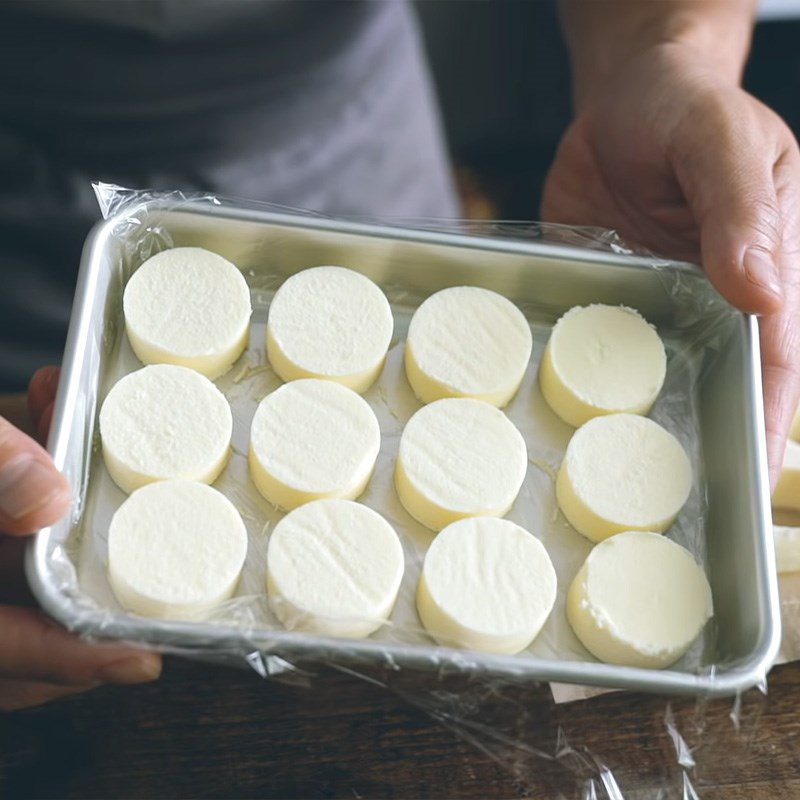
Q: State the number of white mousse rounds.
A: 12